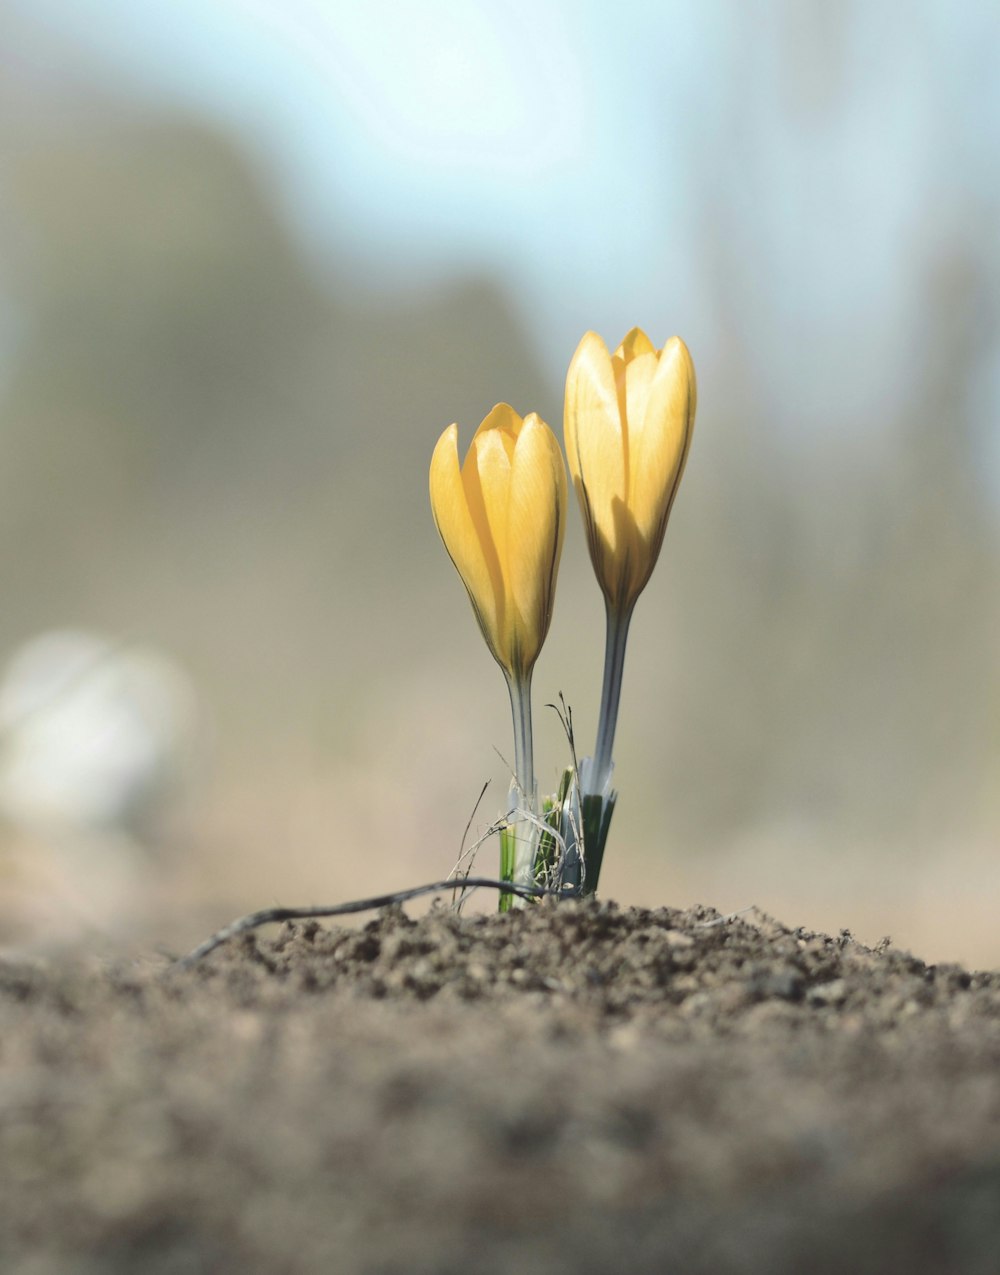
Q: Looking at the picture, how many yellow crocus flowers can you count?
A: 2